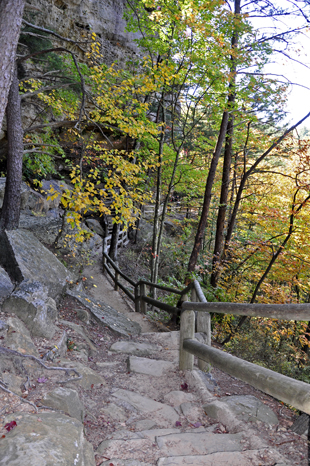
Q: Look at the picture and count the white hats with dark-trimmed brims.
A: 0